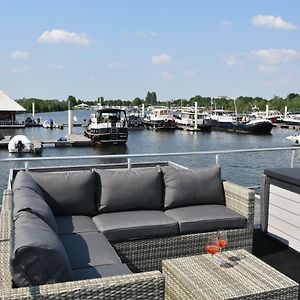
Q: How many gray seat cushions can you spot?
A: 5